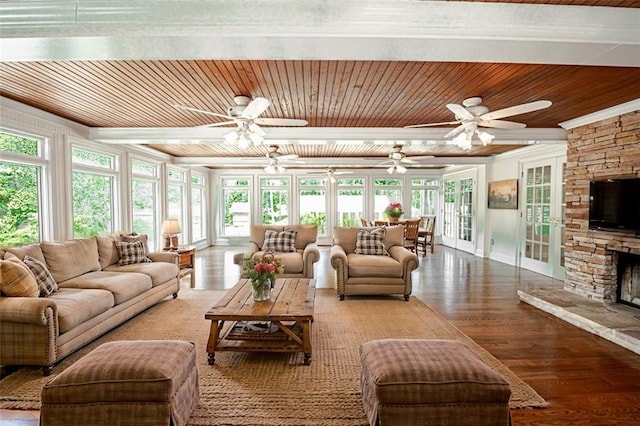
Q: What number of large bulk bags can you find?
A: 0